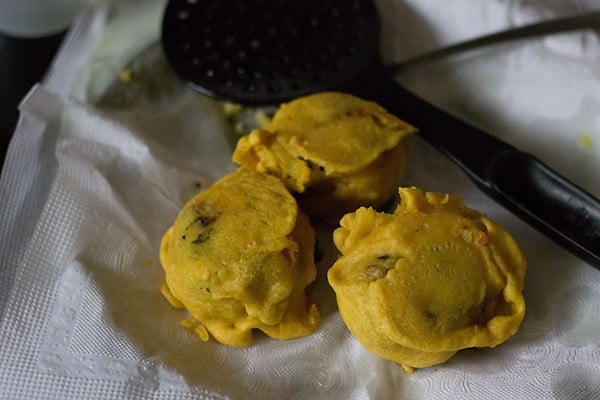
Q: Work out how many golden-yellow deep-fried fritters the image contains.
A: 3